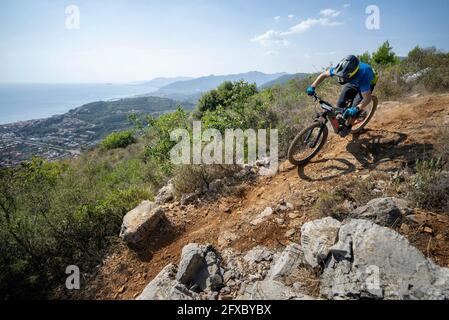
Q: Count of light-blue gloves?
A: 2